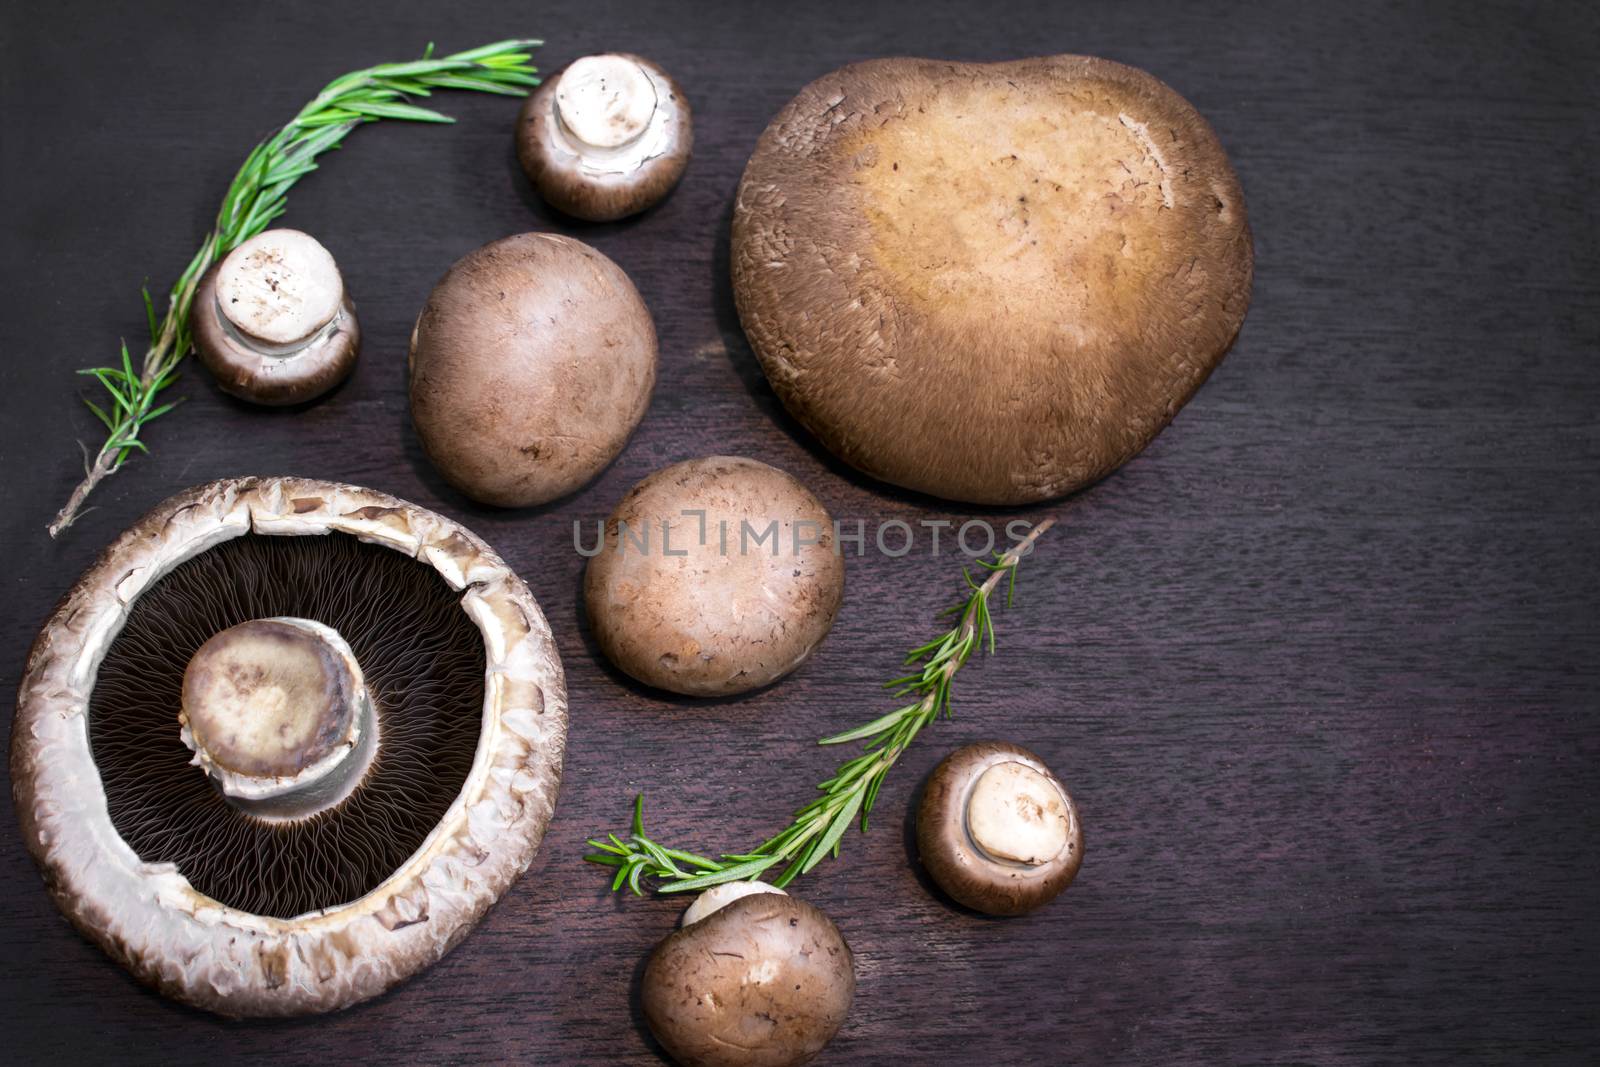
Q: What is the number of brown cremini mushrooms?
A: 6